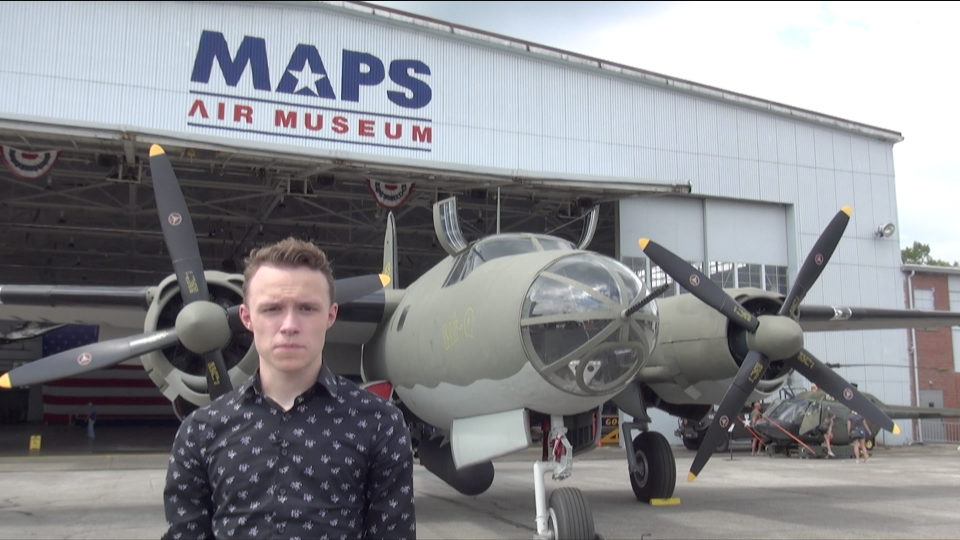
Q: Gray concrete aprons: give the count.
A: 1